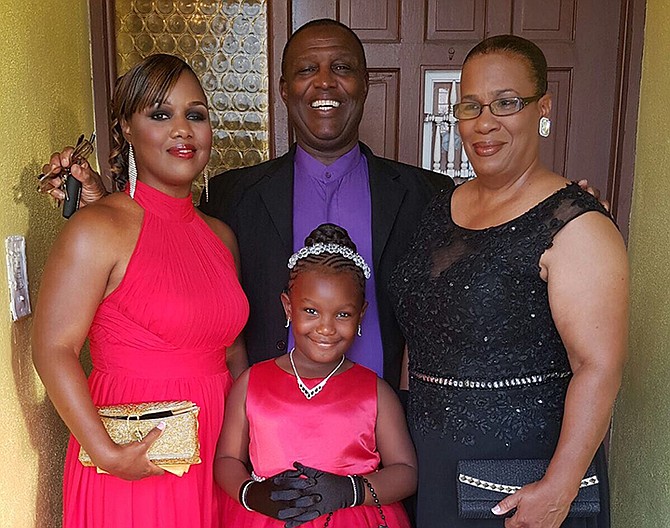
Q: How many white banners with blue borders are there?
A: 0